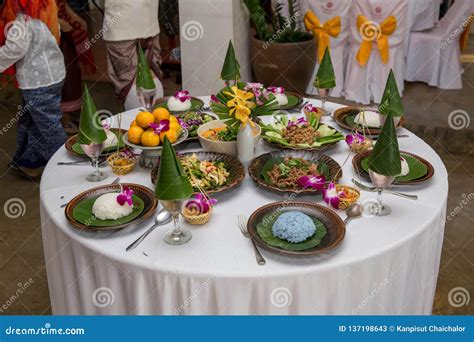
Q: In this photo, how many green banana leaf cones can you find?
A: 7